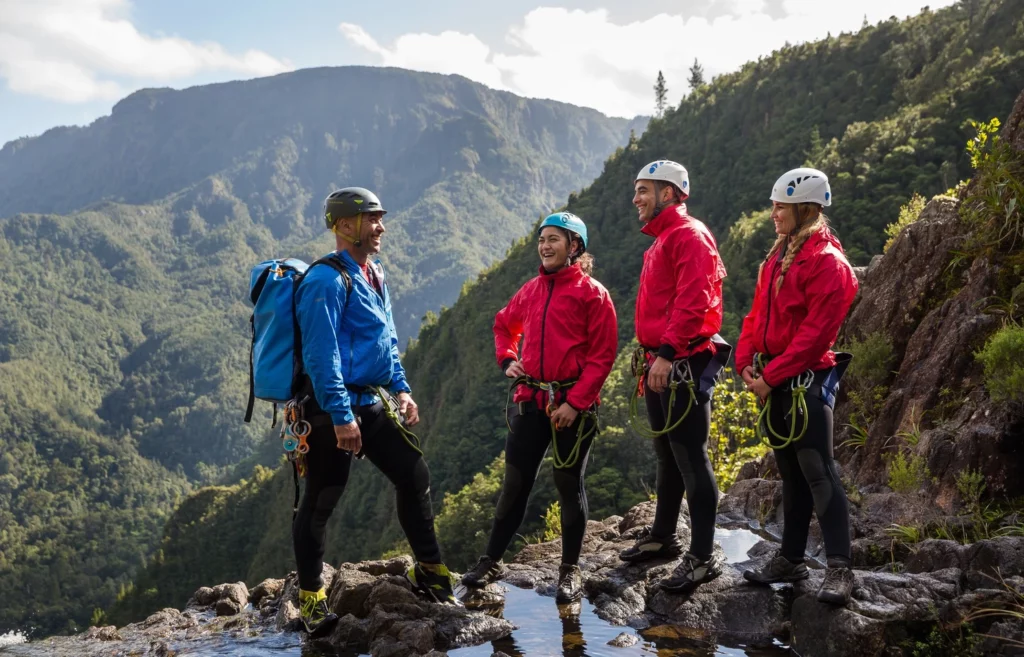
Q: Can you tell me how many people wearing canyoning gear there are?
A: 4